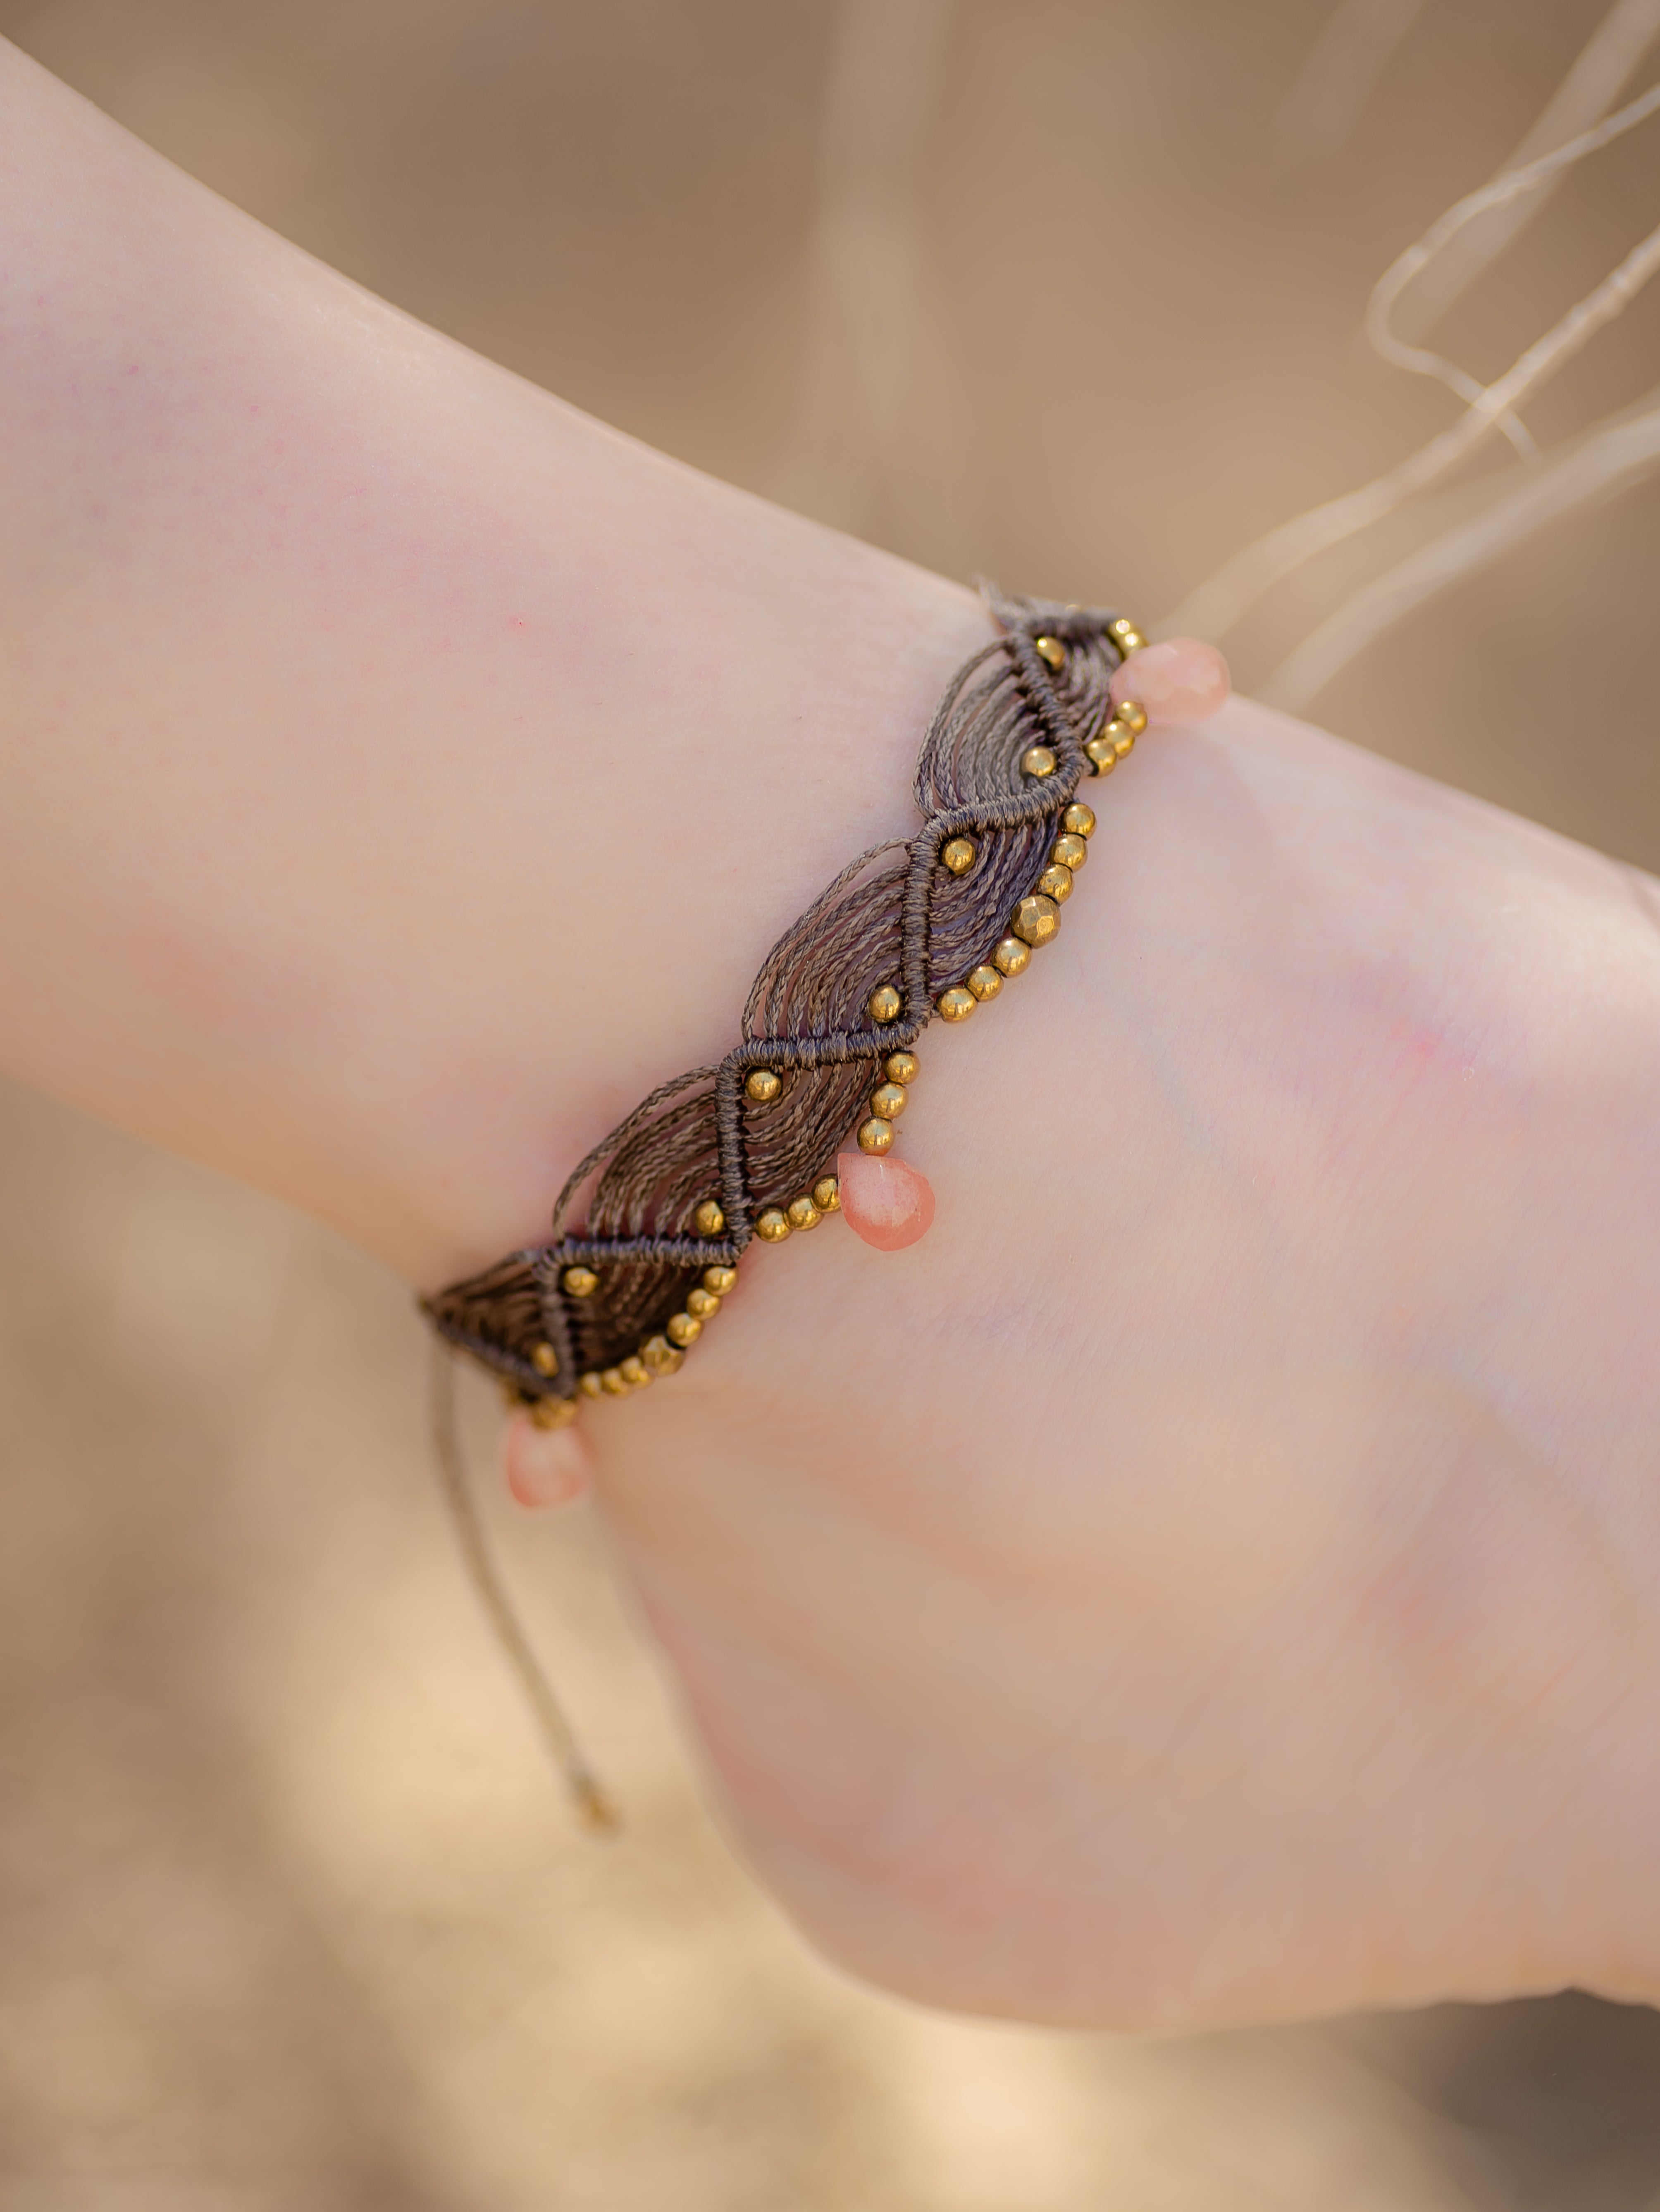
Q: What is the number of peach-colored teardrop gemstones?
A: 3